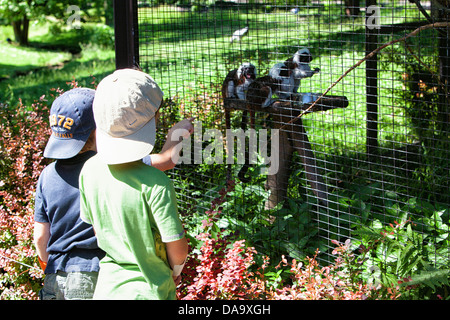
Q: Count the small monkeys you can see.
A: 3